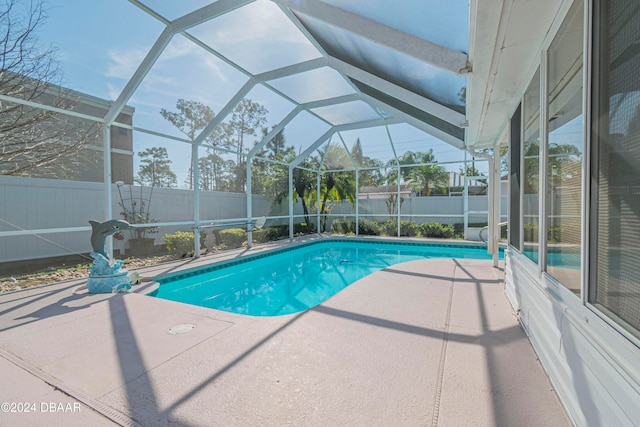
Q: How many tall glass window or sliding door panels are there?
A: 4